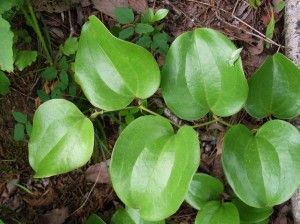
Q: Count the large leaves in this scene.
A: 6